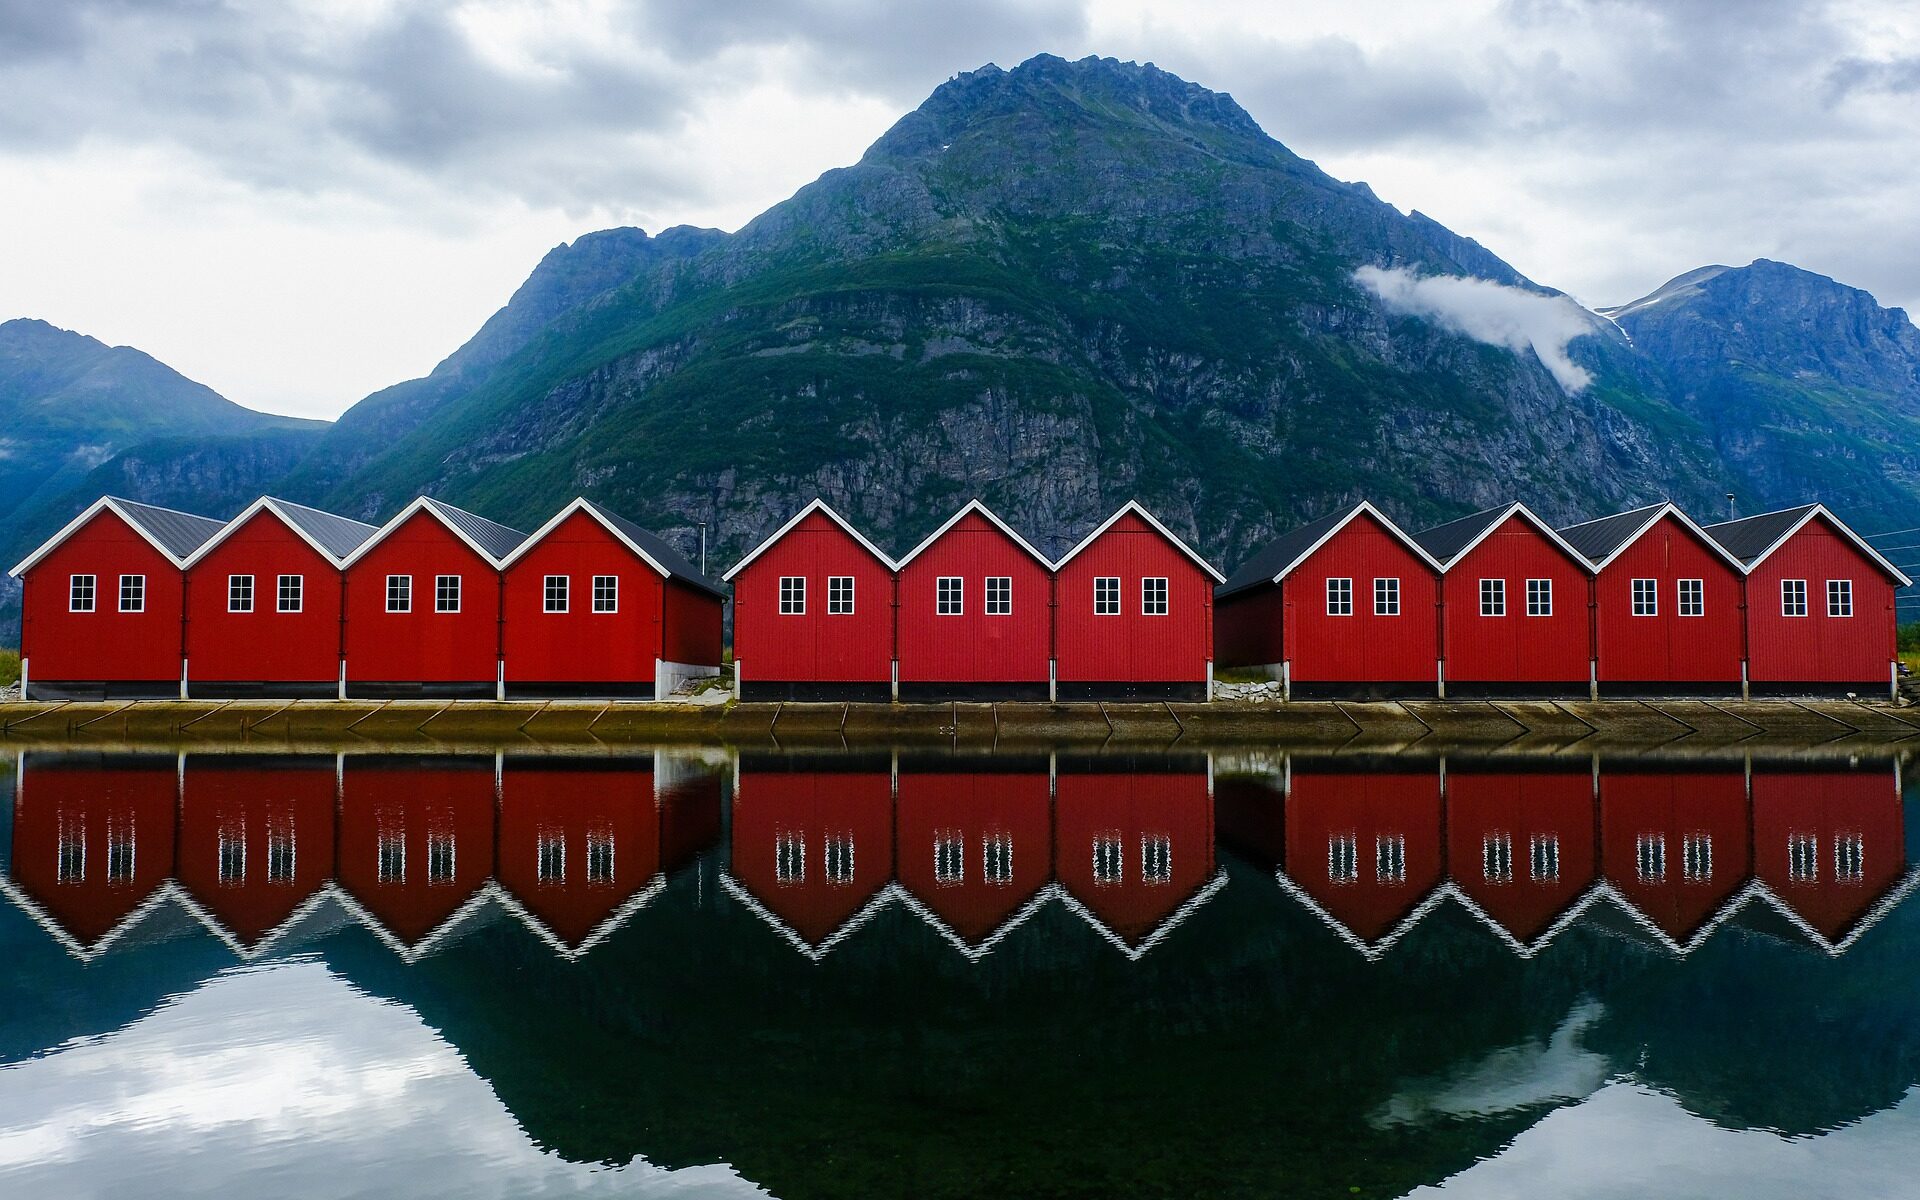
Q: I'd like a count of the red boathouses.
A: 11